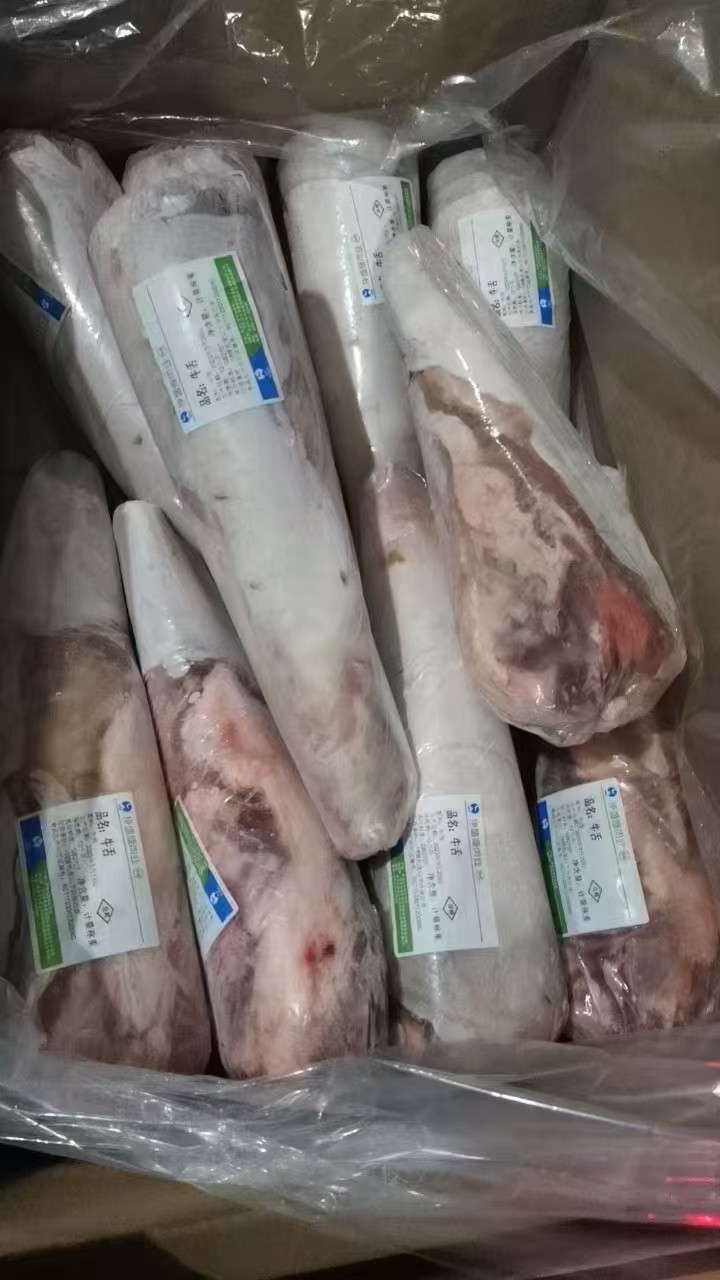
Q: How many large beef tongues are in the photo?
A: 9